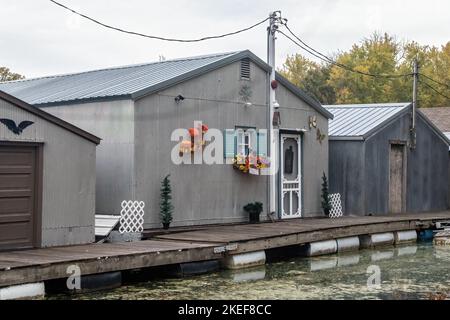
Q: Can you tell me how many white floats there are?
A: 6